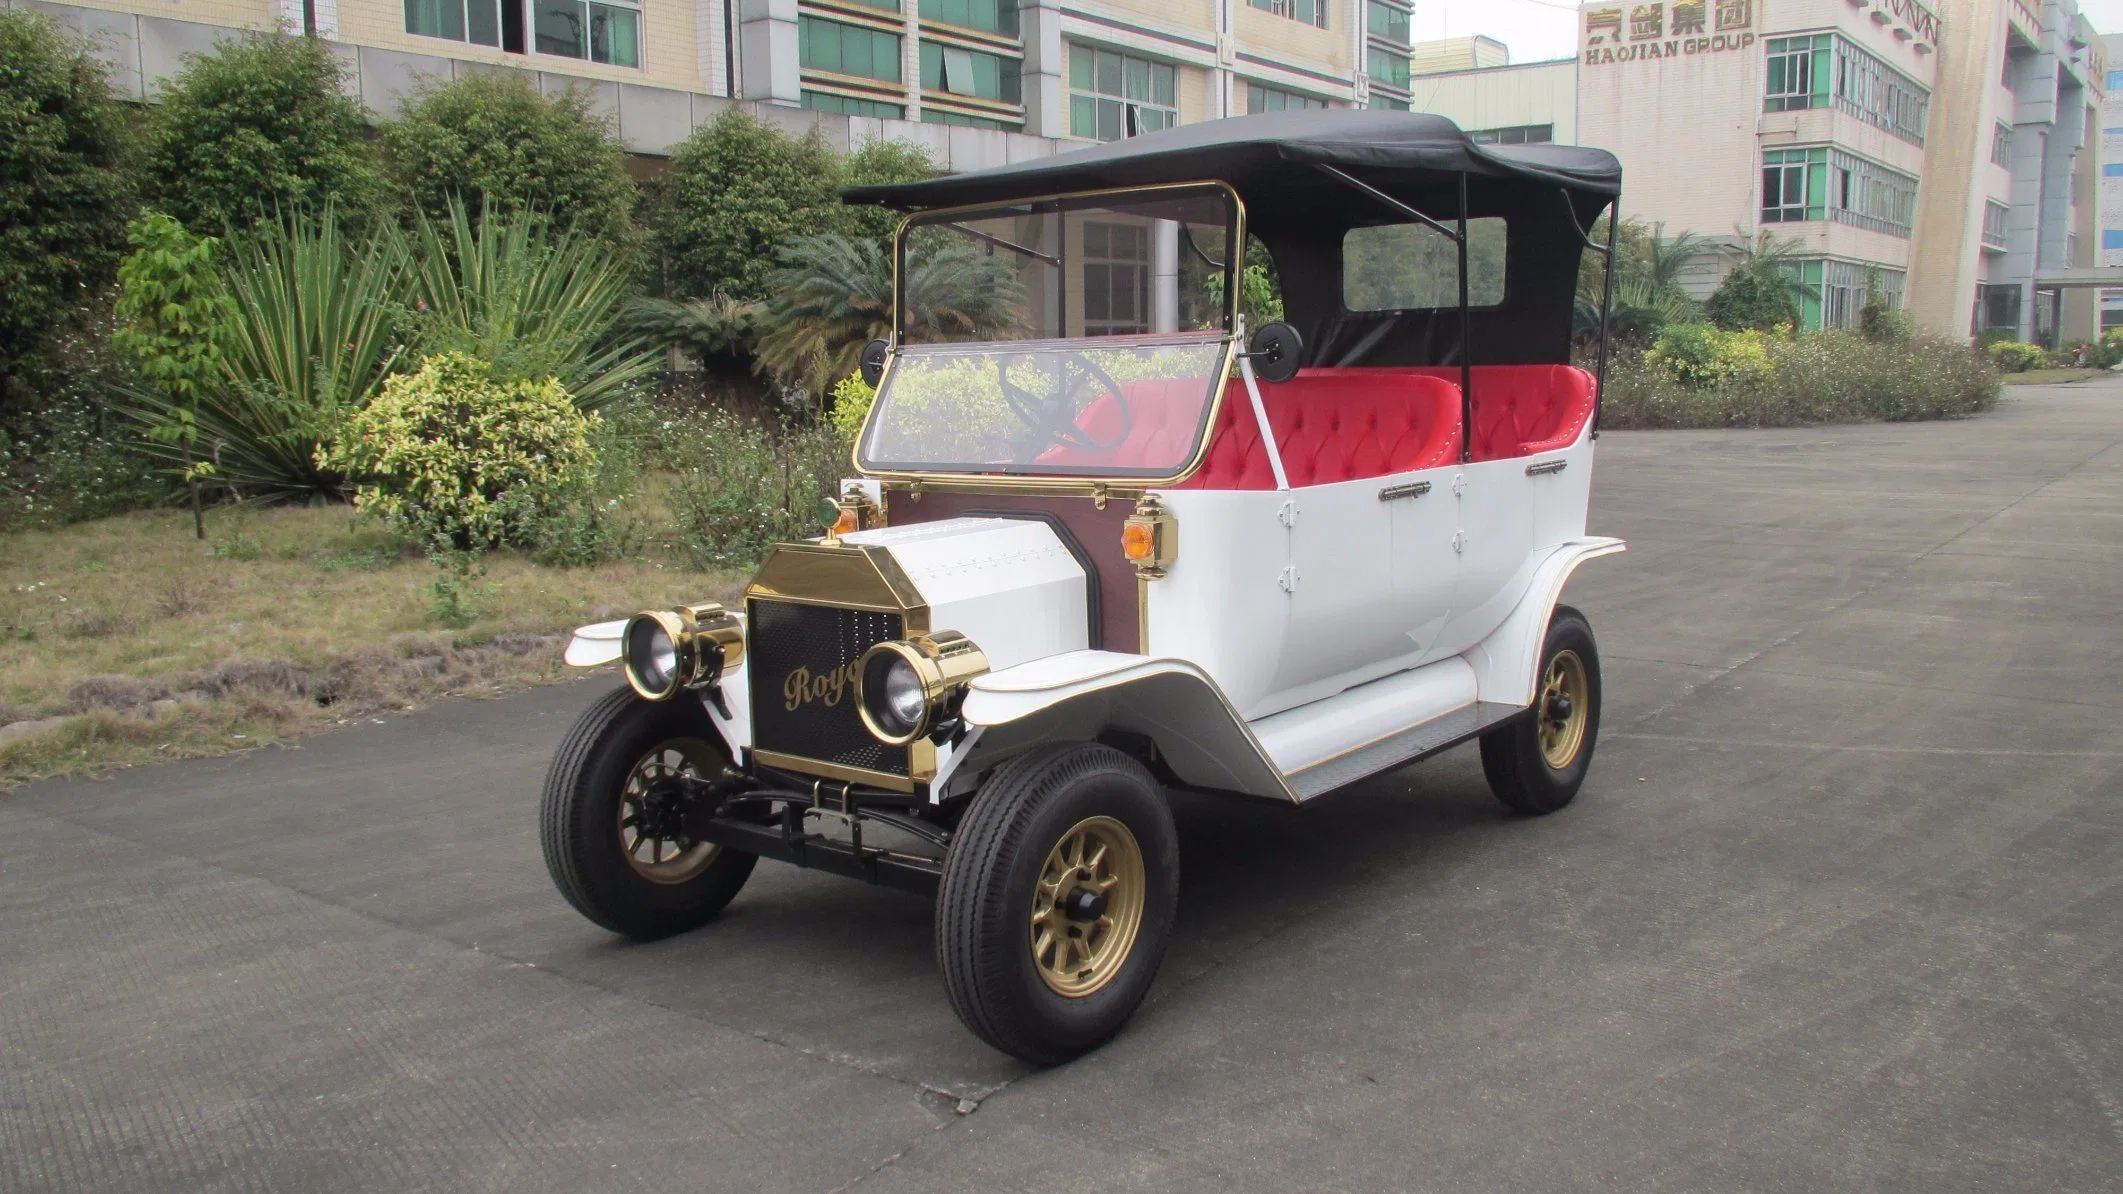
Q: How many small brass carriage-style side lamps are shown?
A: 2